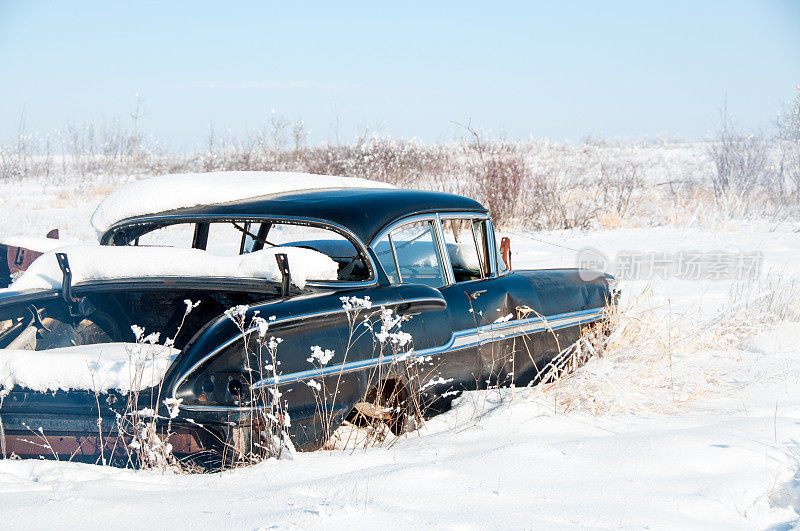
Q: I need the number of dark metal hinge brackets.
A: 2